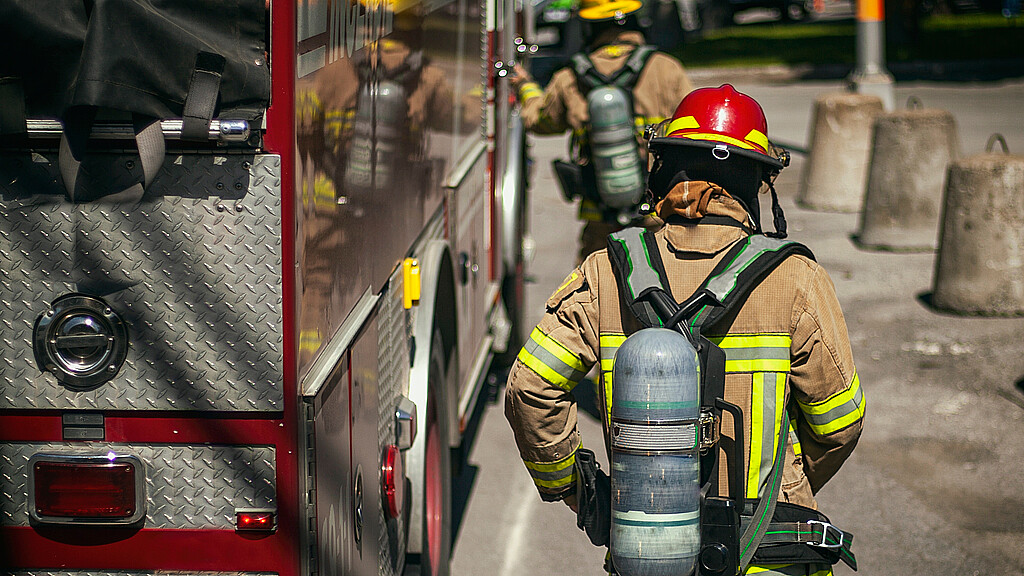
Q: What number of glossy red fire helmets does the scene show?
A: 1